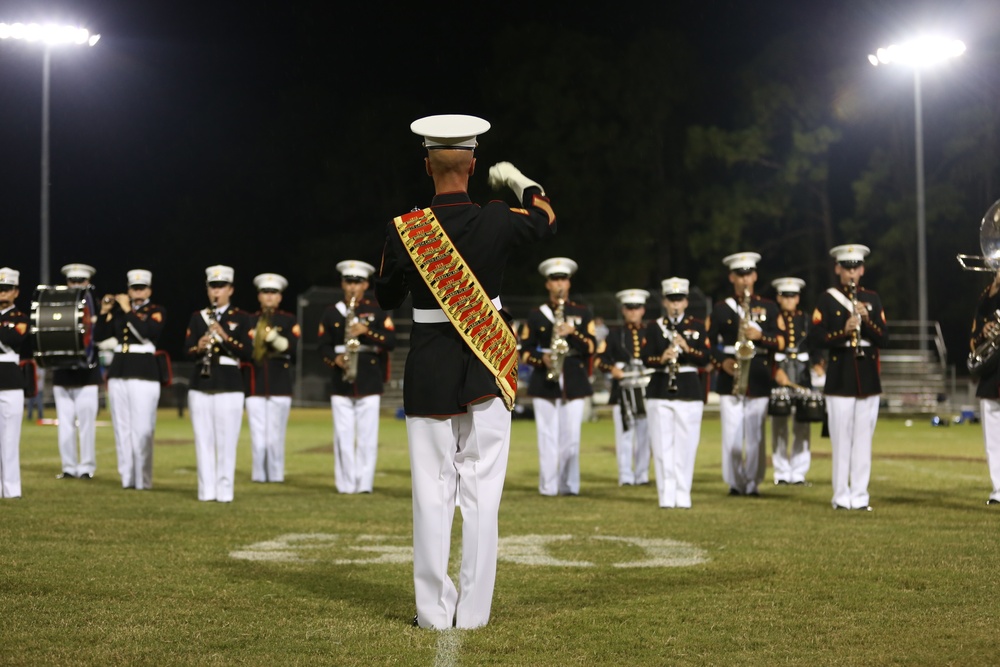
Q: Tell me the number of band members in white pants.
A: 14